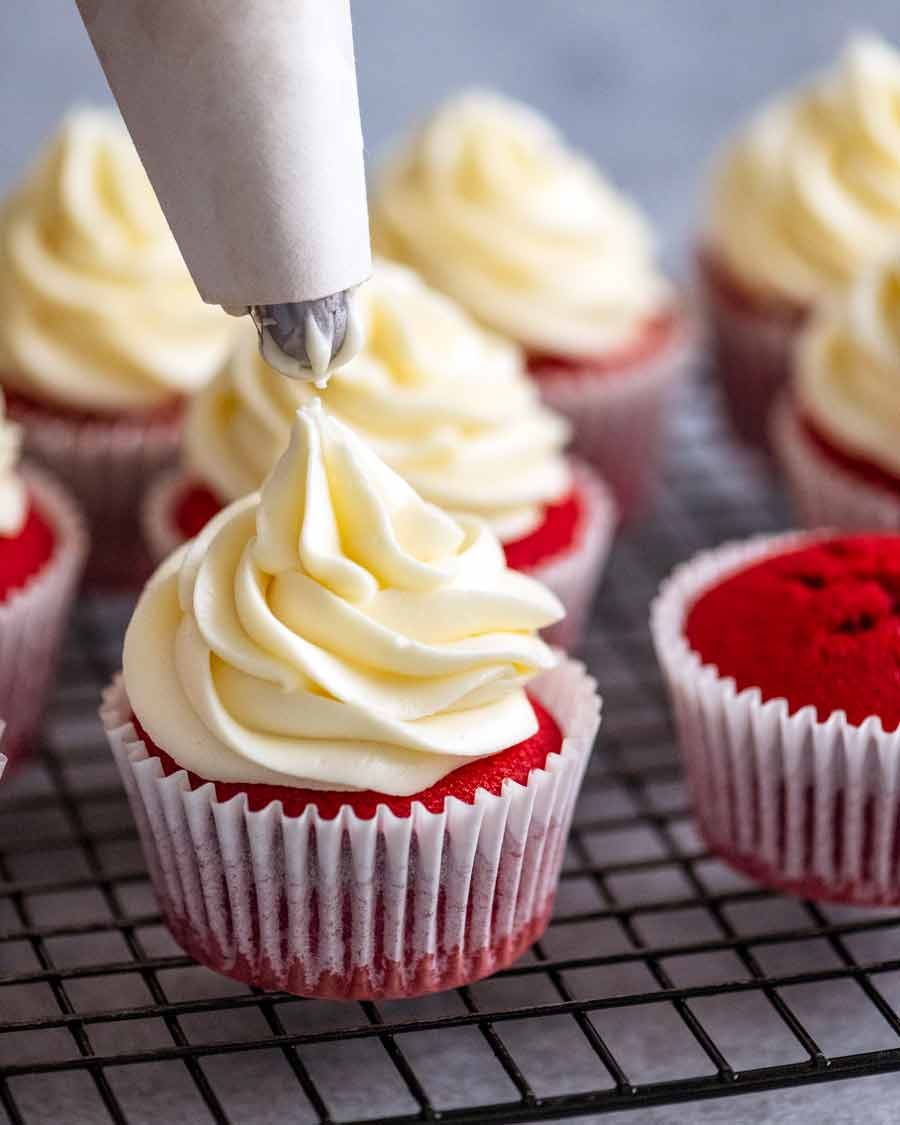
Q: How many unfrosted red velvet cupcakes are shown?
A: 1